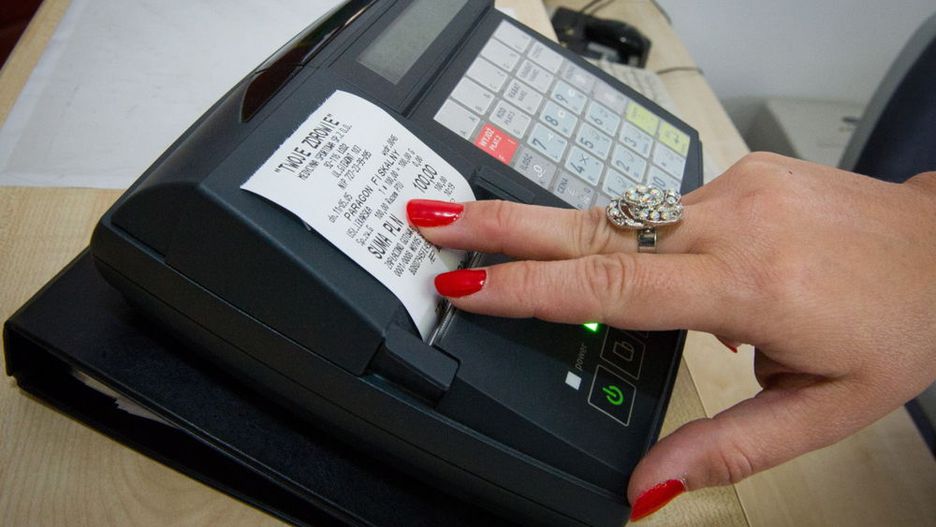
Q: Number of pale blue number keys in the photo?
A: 10